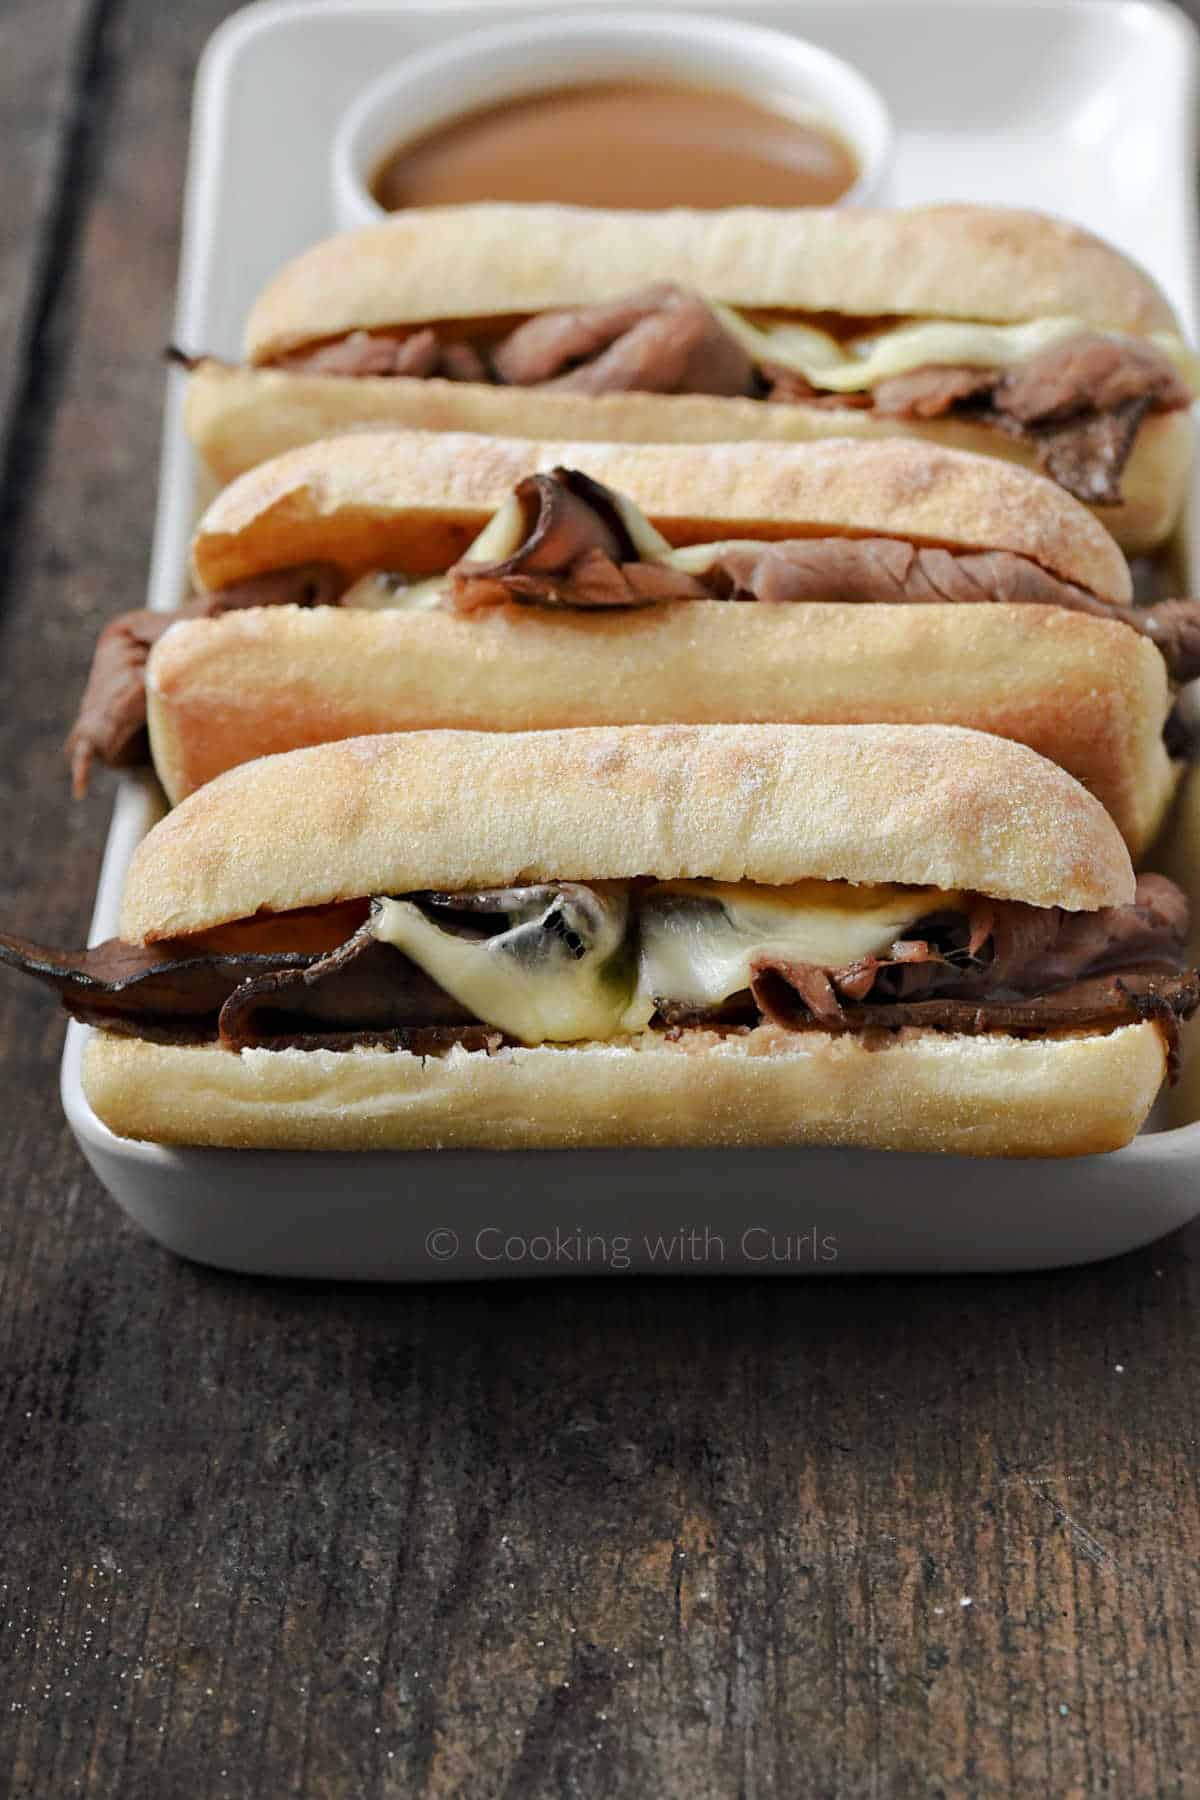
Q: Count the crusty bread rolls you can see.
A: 3